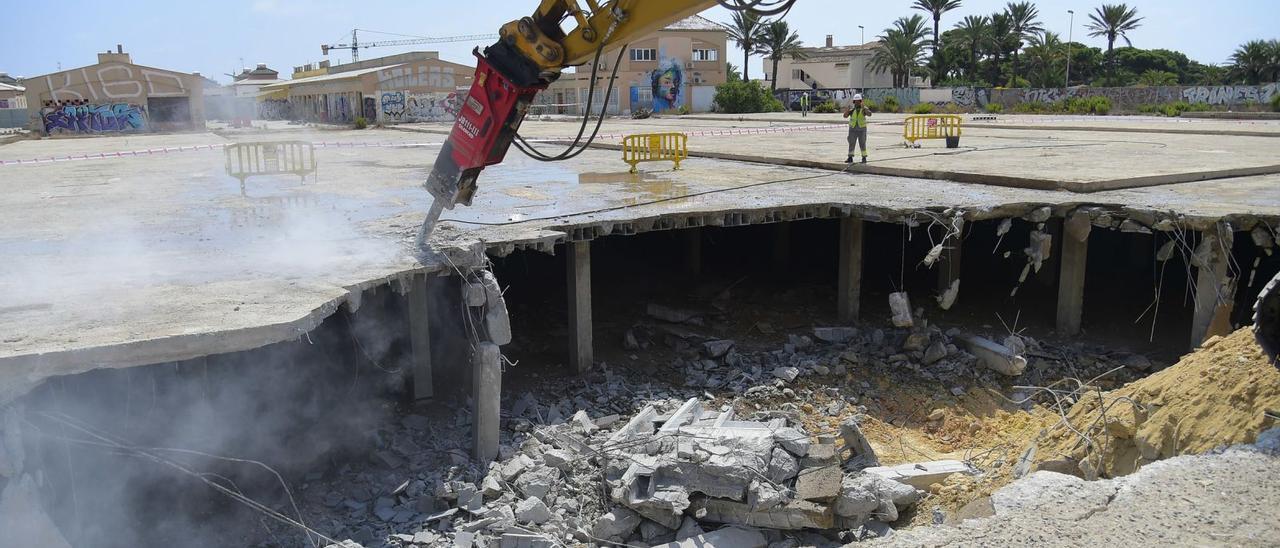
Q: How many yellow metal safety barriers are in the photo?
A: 3